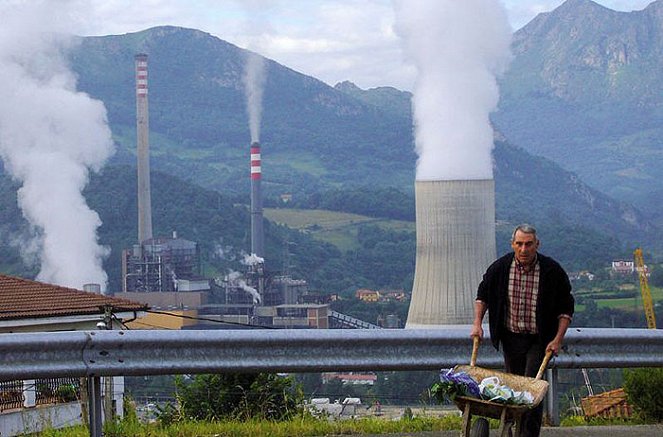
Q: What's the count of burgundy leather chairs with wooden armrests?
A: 0